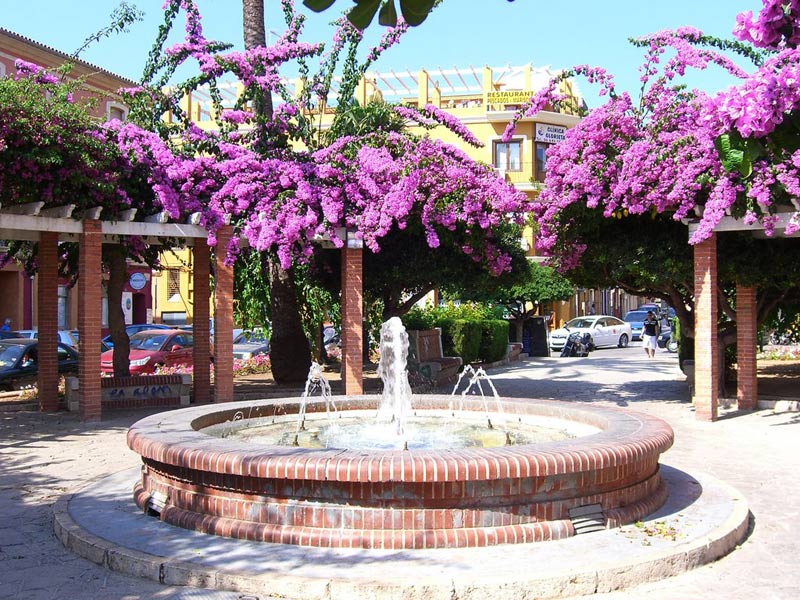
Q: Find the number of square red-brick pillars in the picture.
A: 7